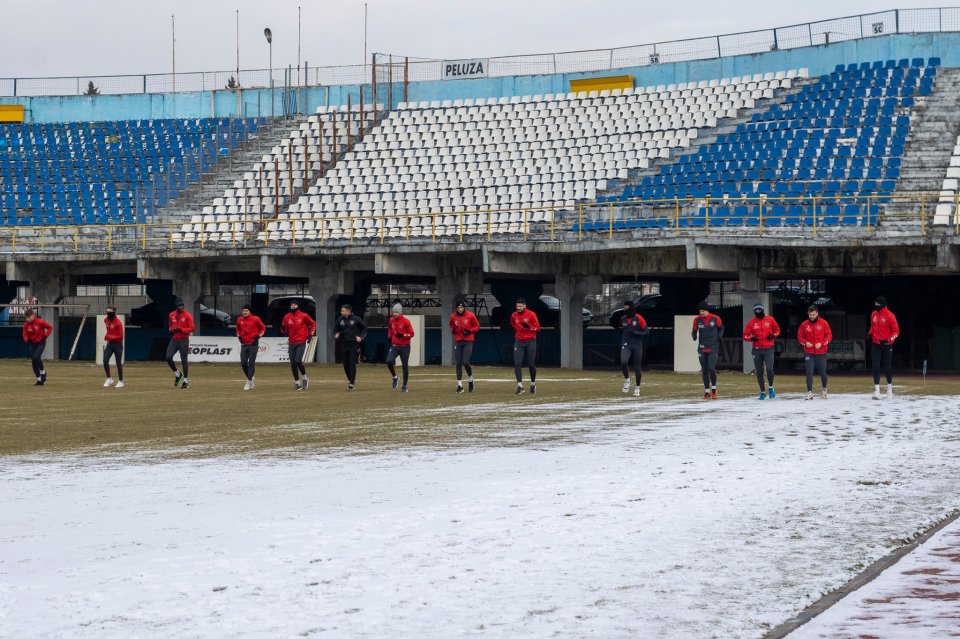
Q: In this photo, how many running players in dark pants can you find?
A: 14